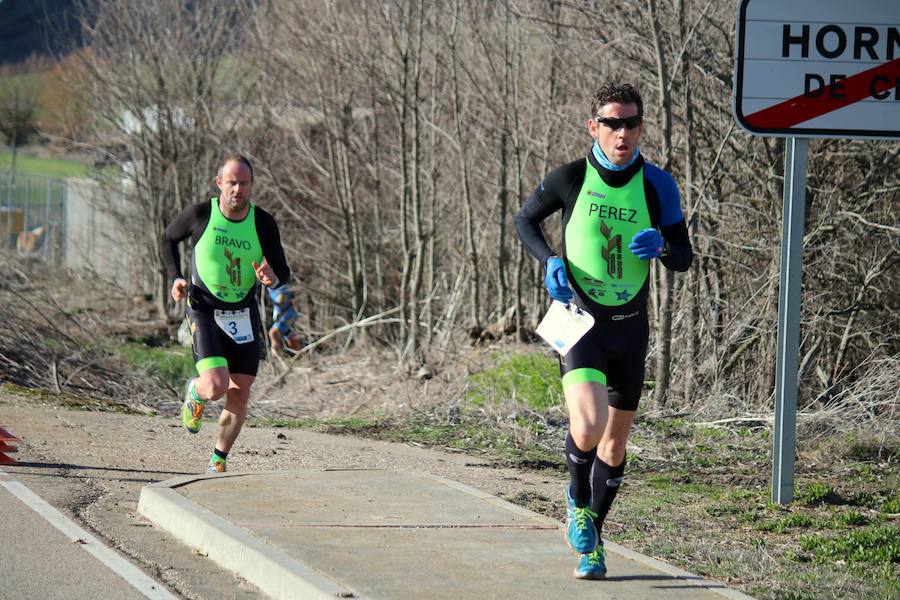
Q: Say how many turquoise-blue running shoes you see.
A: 2